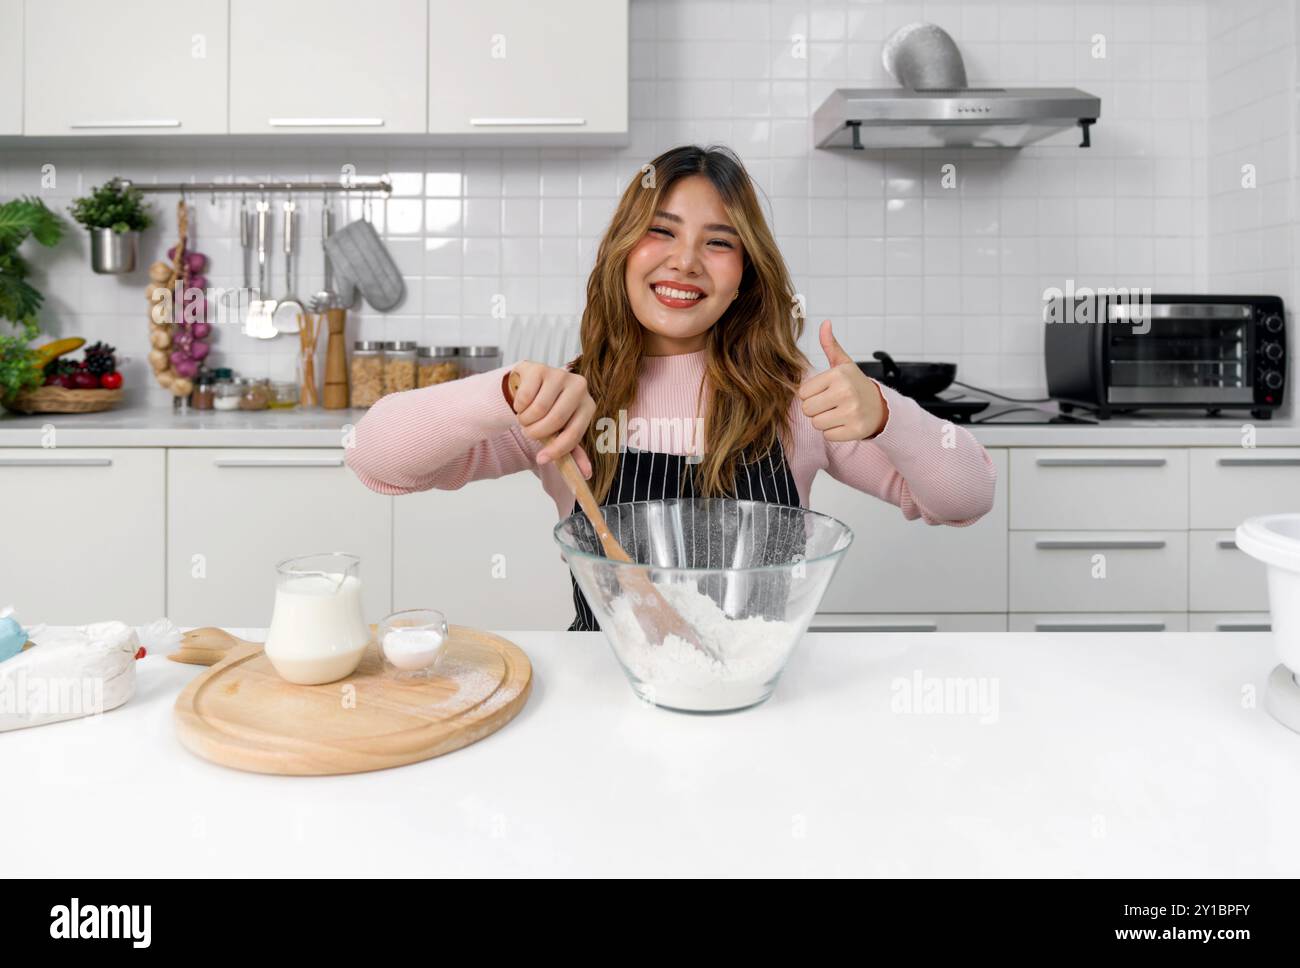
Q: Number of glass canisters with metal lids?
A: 4